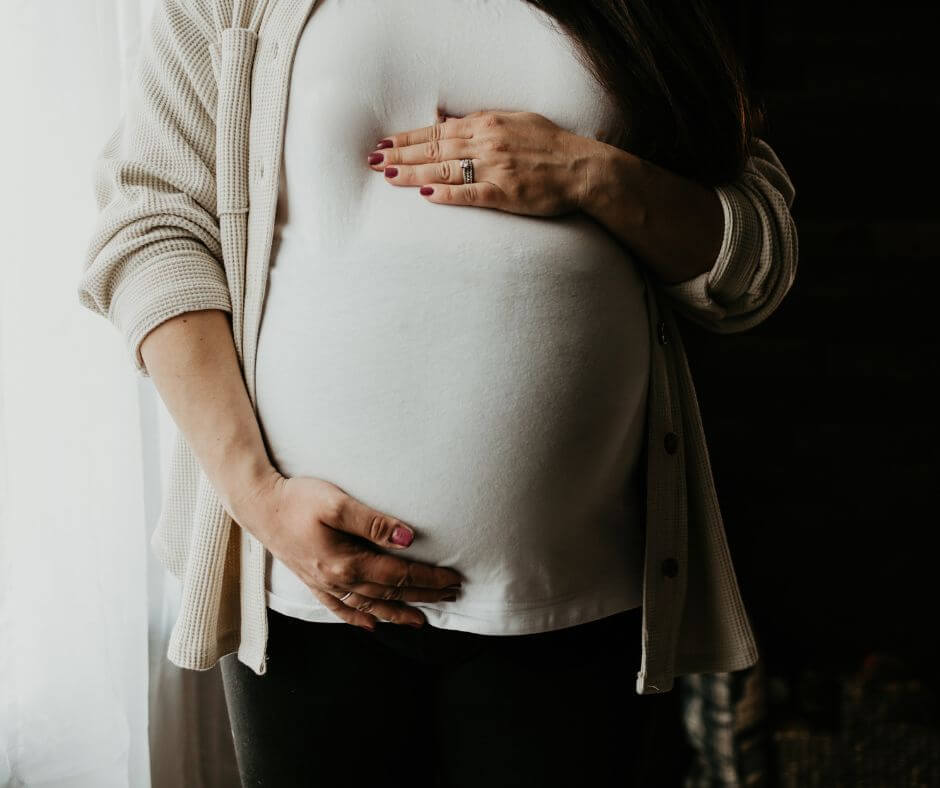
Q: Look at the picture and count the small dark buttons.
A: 3